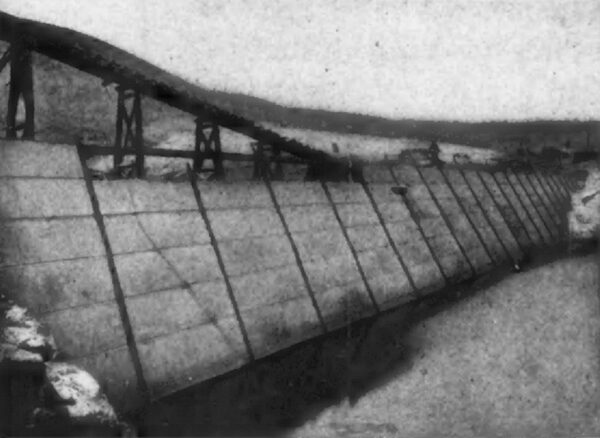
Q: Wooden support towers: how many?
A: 4